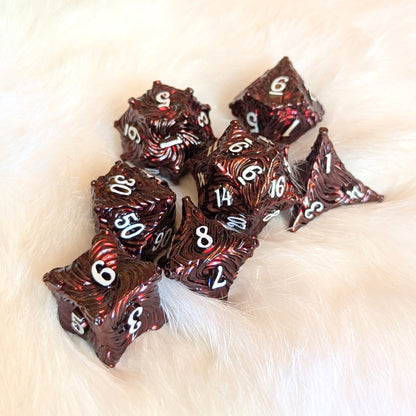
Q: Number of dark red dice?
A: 7